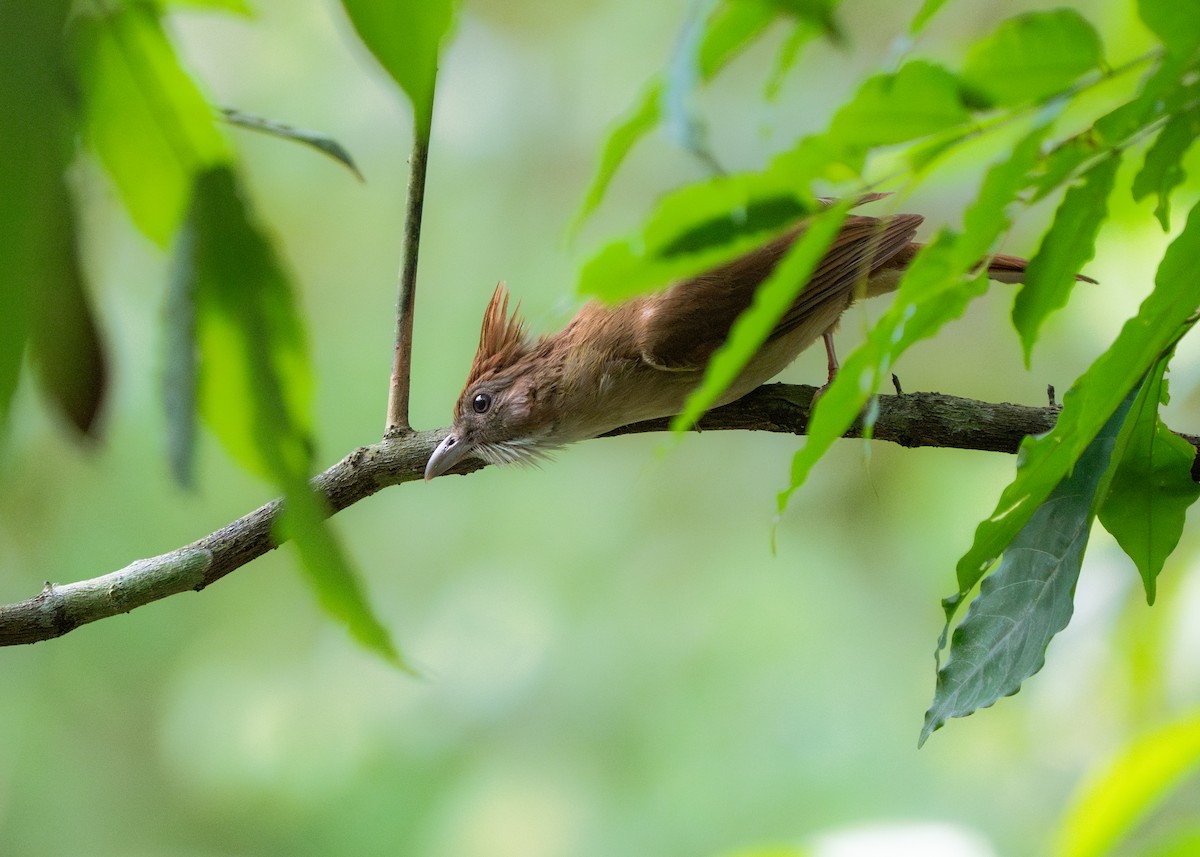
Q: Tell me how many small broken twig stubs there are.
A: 2